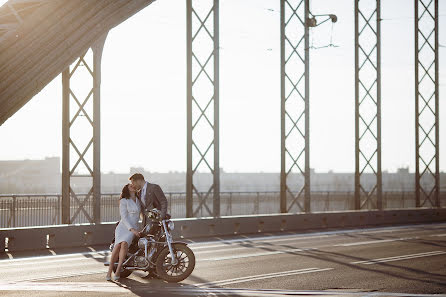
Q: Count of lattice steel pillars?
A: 5